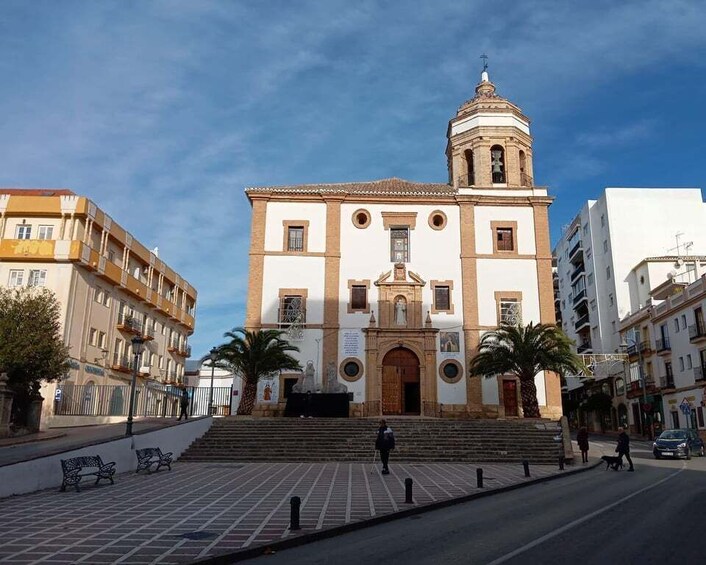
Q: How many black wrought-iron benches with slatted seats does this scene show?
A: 2